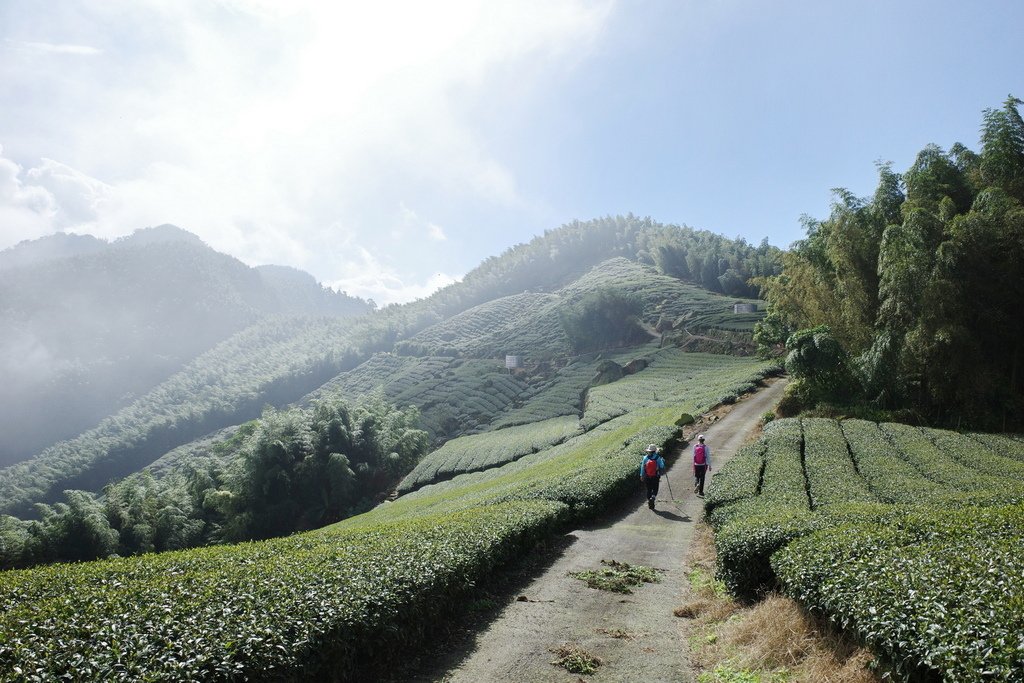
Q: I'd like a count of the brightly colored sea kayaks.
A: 0